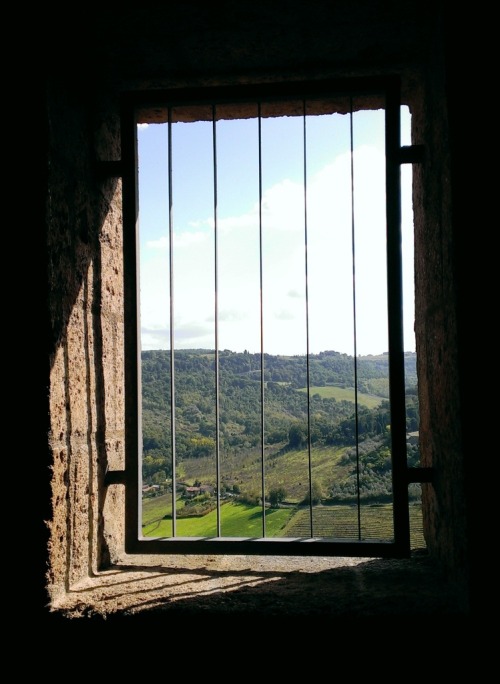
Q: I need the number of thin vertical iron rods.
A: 5